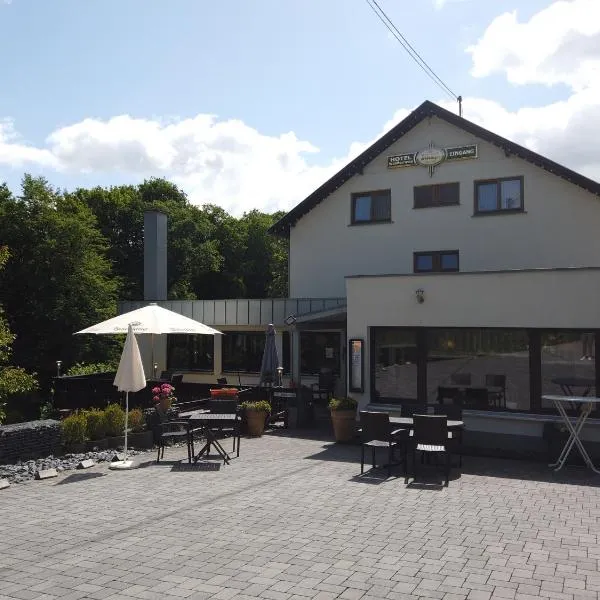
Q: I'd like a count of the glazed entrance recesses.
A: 1